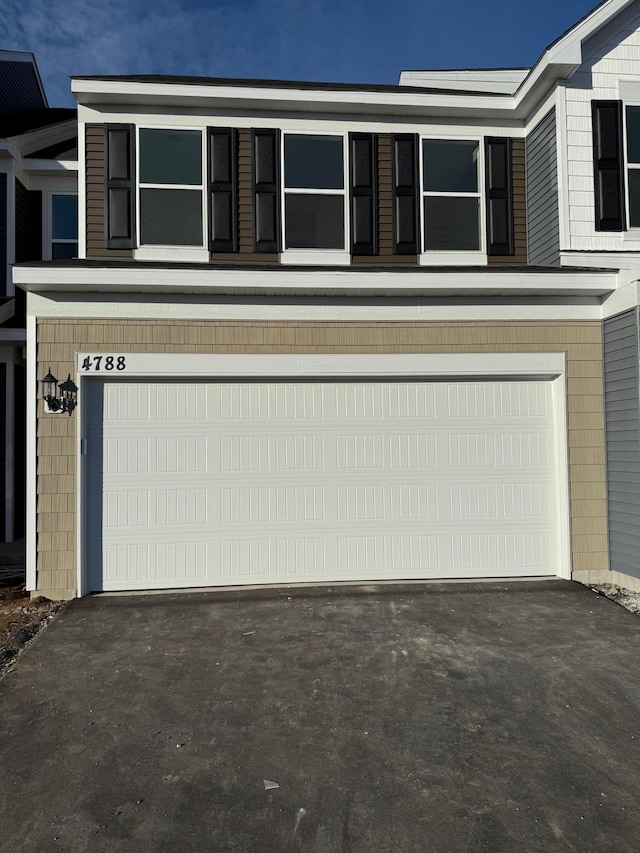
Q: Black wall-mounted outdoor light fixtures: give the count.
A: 1